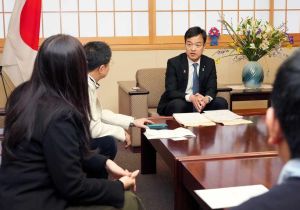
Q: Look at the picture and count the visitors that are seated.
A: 3